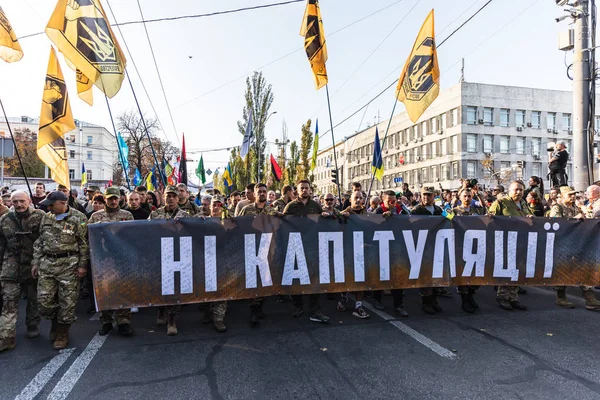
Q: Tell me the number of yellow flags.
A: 6